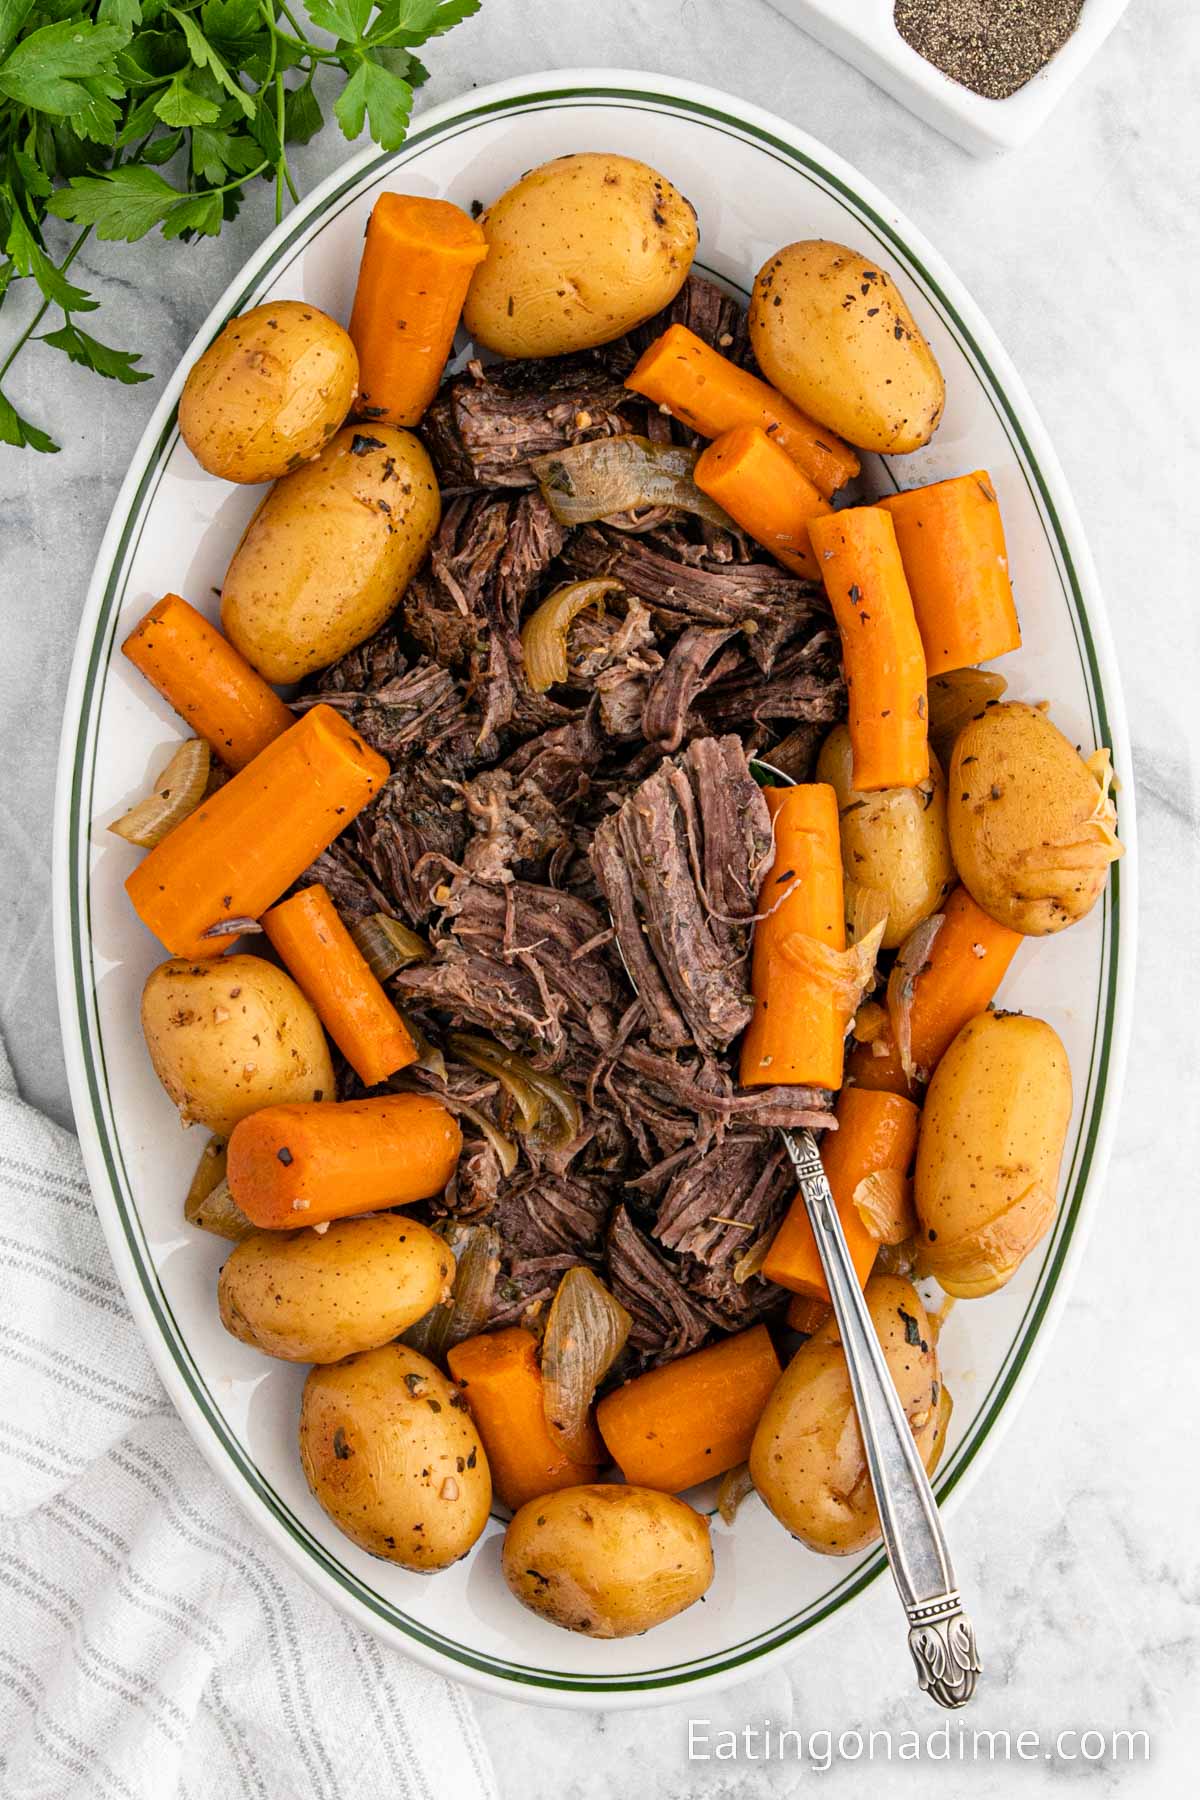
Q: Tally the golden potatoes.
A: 12